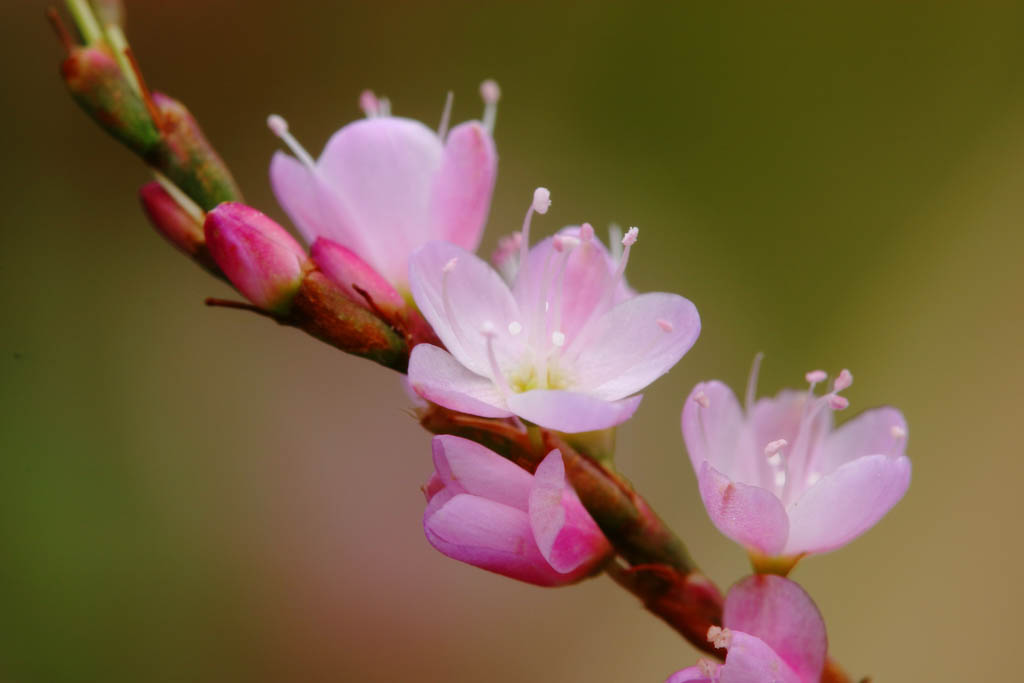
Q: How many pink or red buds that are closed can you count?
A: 3